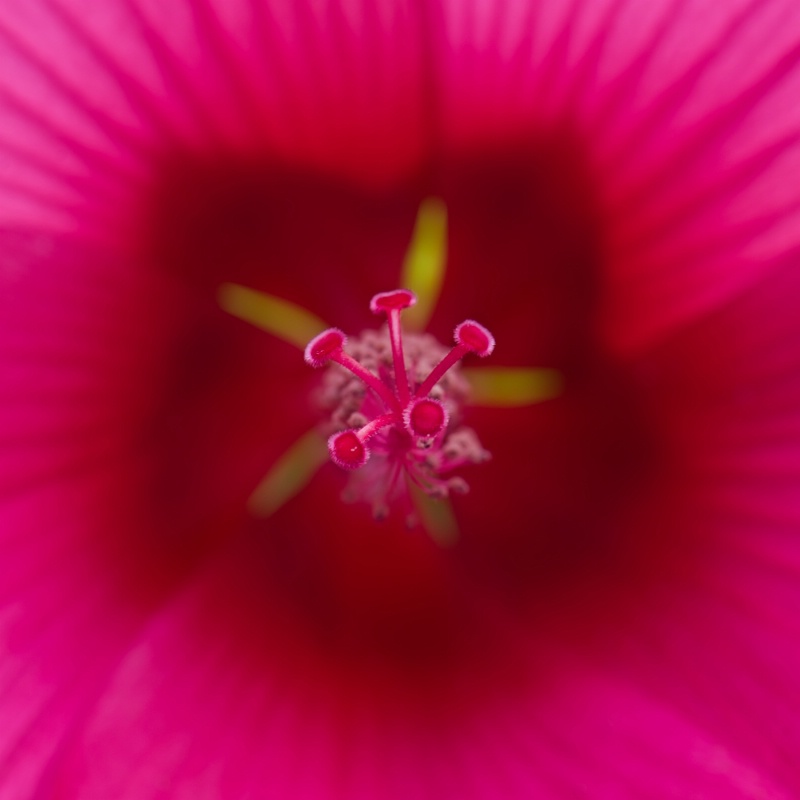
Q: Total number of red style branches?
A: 5